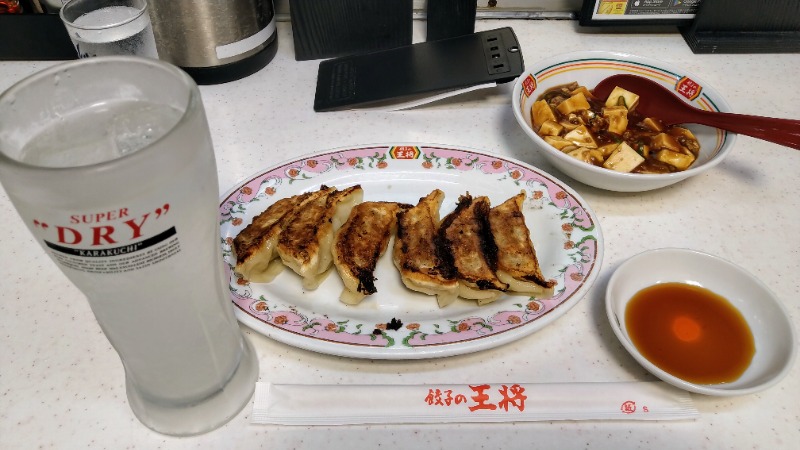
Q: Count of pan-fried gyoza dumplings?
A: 6